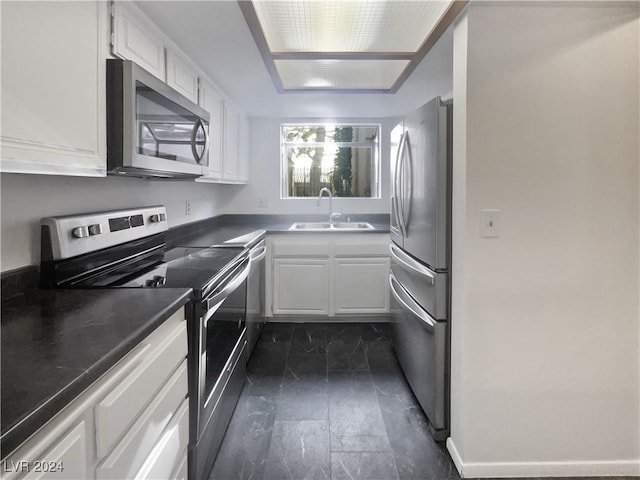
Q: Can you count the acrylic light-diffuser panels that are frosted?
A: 2